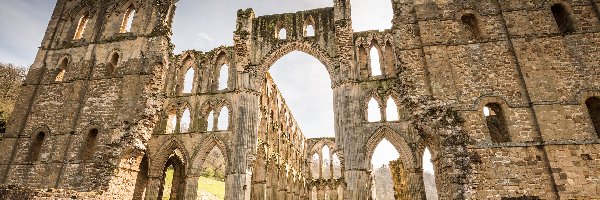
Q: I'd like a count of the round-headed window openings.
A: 8